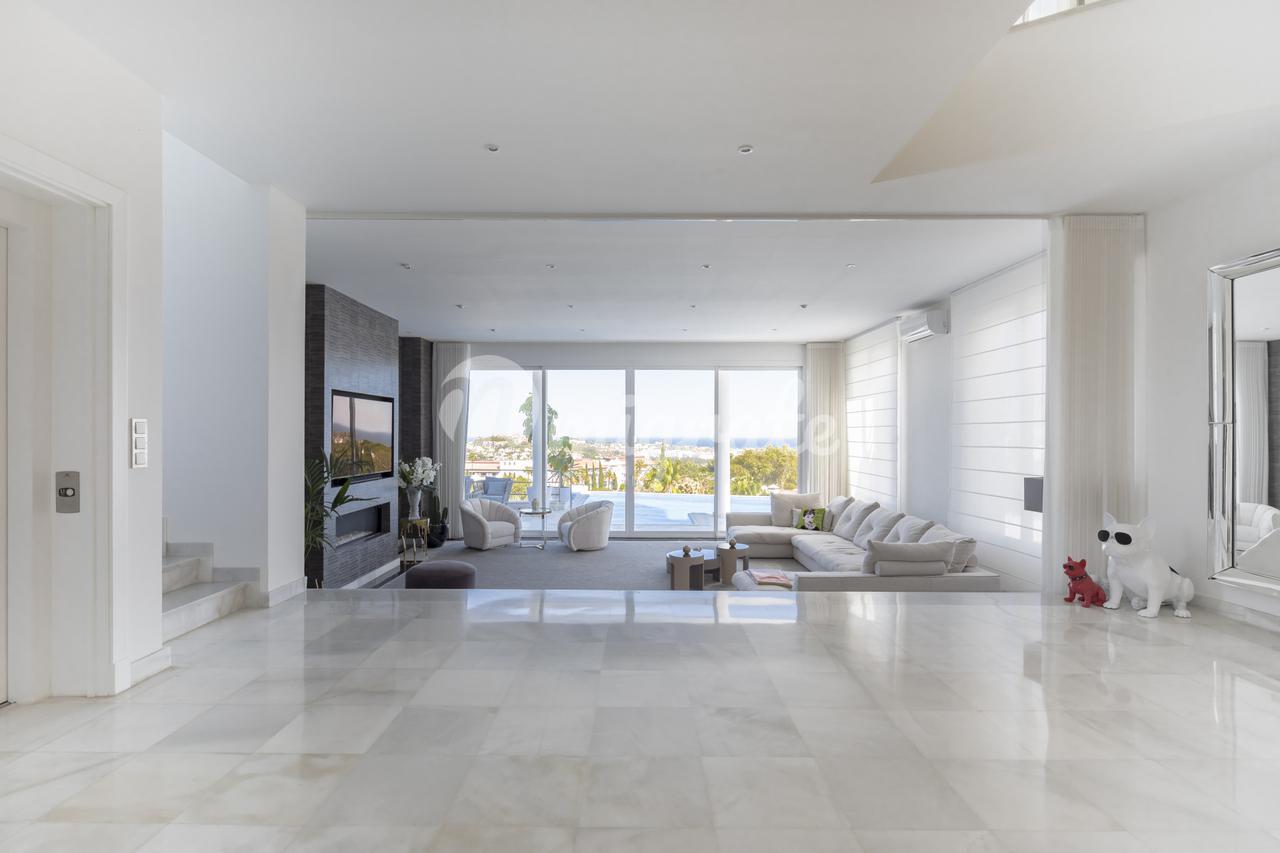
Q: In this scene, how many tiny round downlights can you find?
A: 14